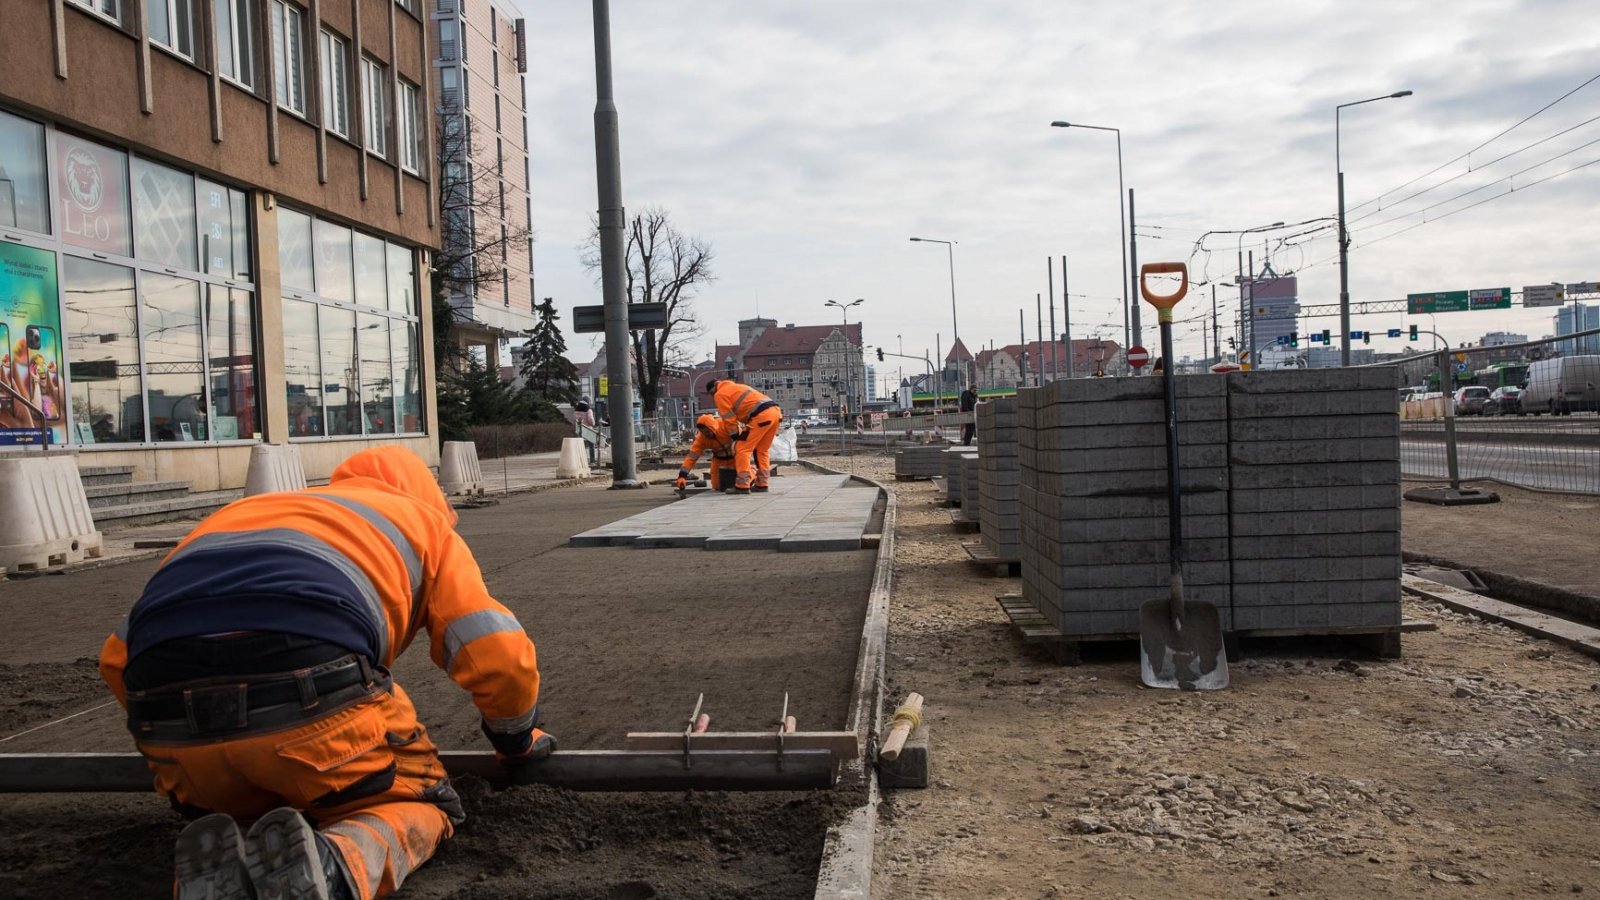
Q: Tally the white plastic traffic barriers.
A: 4